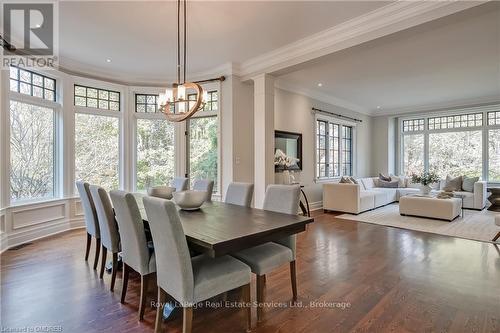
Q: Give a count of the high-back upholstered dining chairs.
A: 8